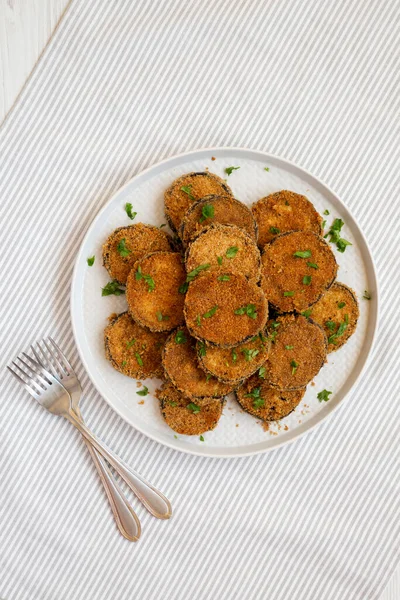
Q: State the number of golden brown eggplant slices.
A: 15